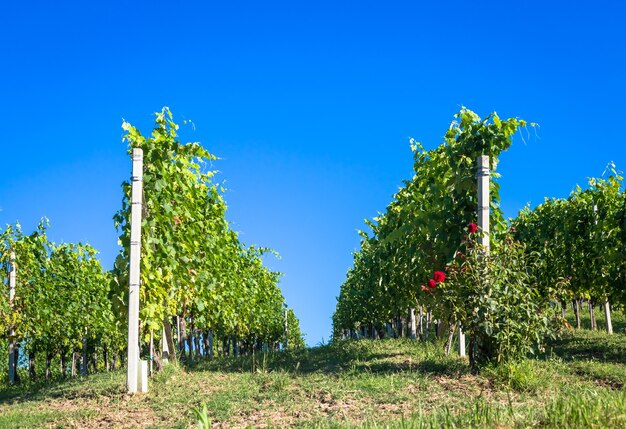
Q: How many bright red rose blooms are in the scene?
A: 3